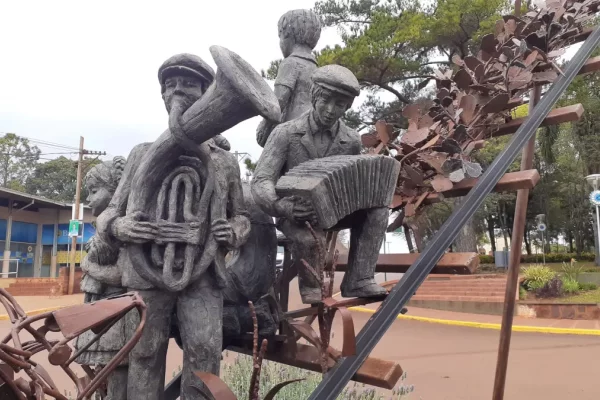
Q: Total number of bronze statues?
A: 4